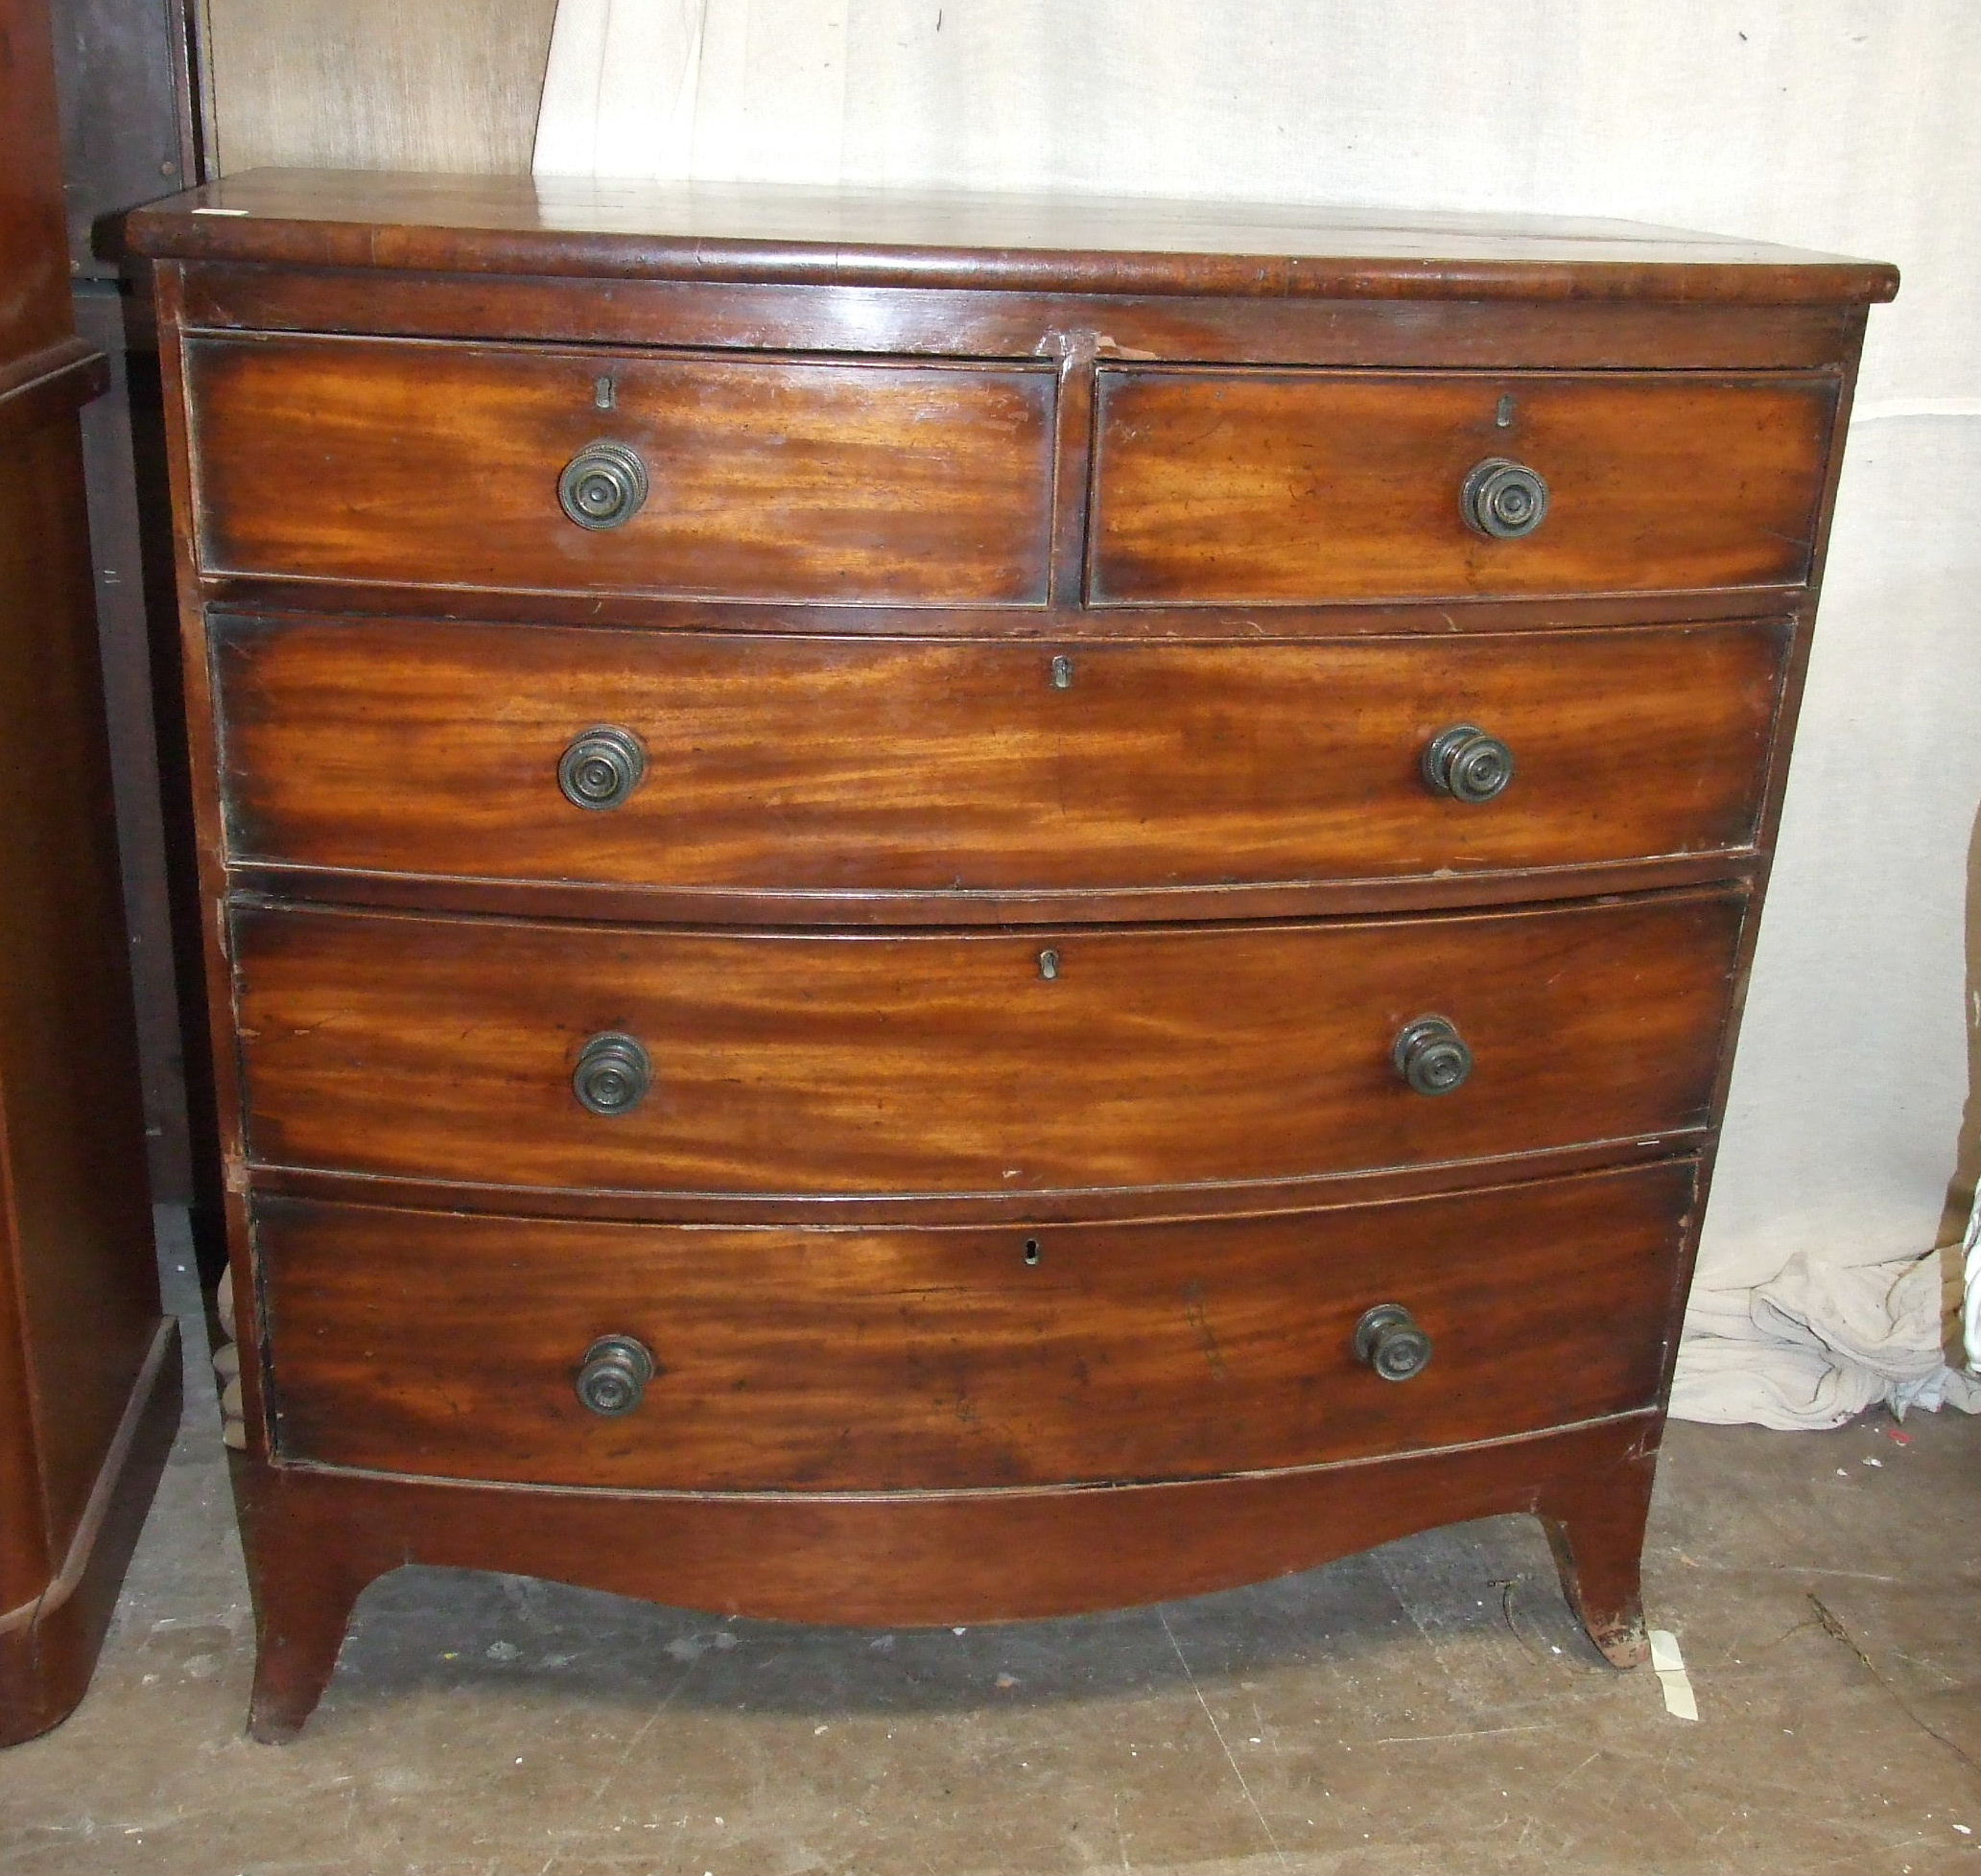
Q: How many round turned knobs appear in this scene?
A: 8